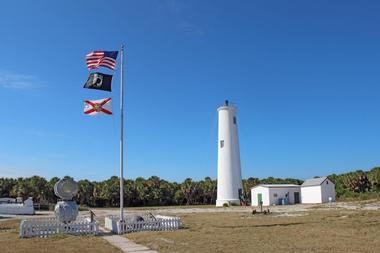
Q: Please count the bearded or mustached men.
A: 0